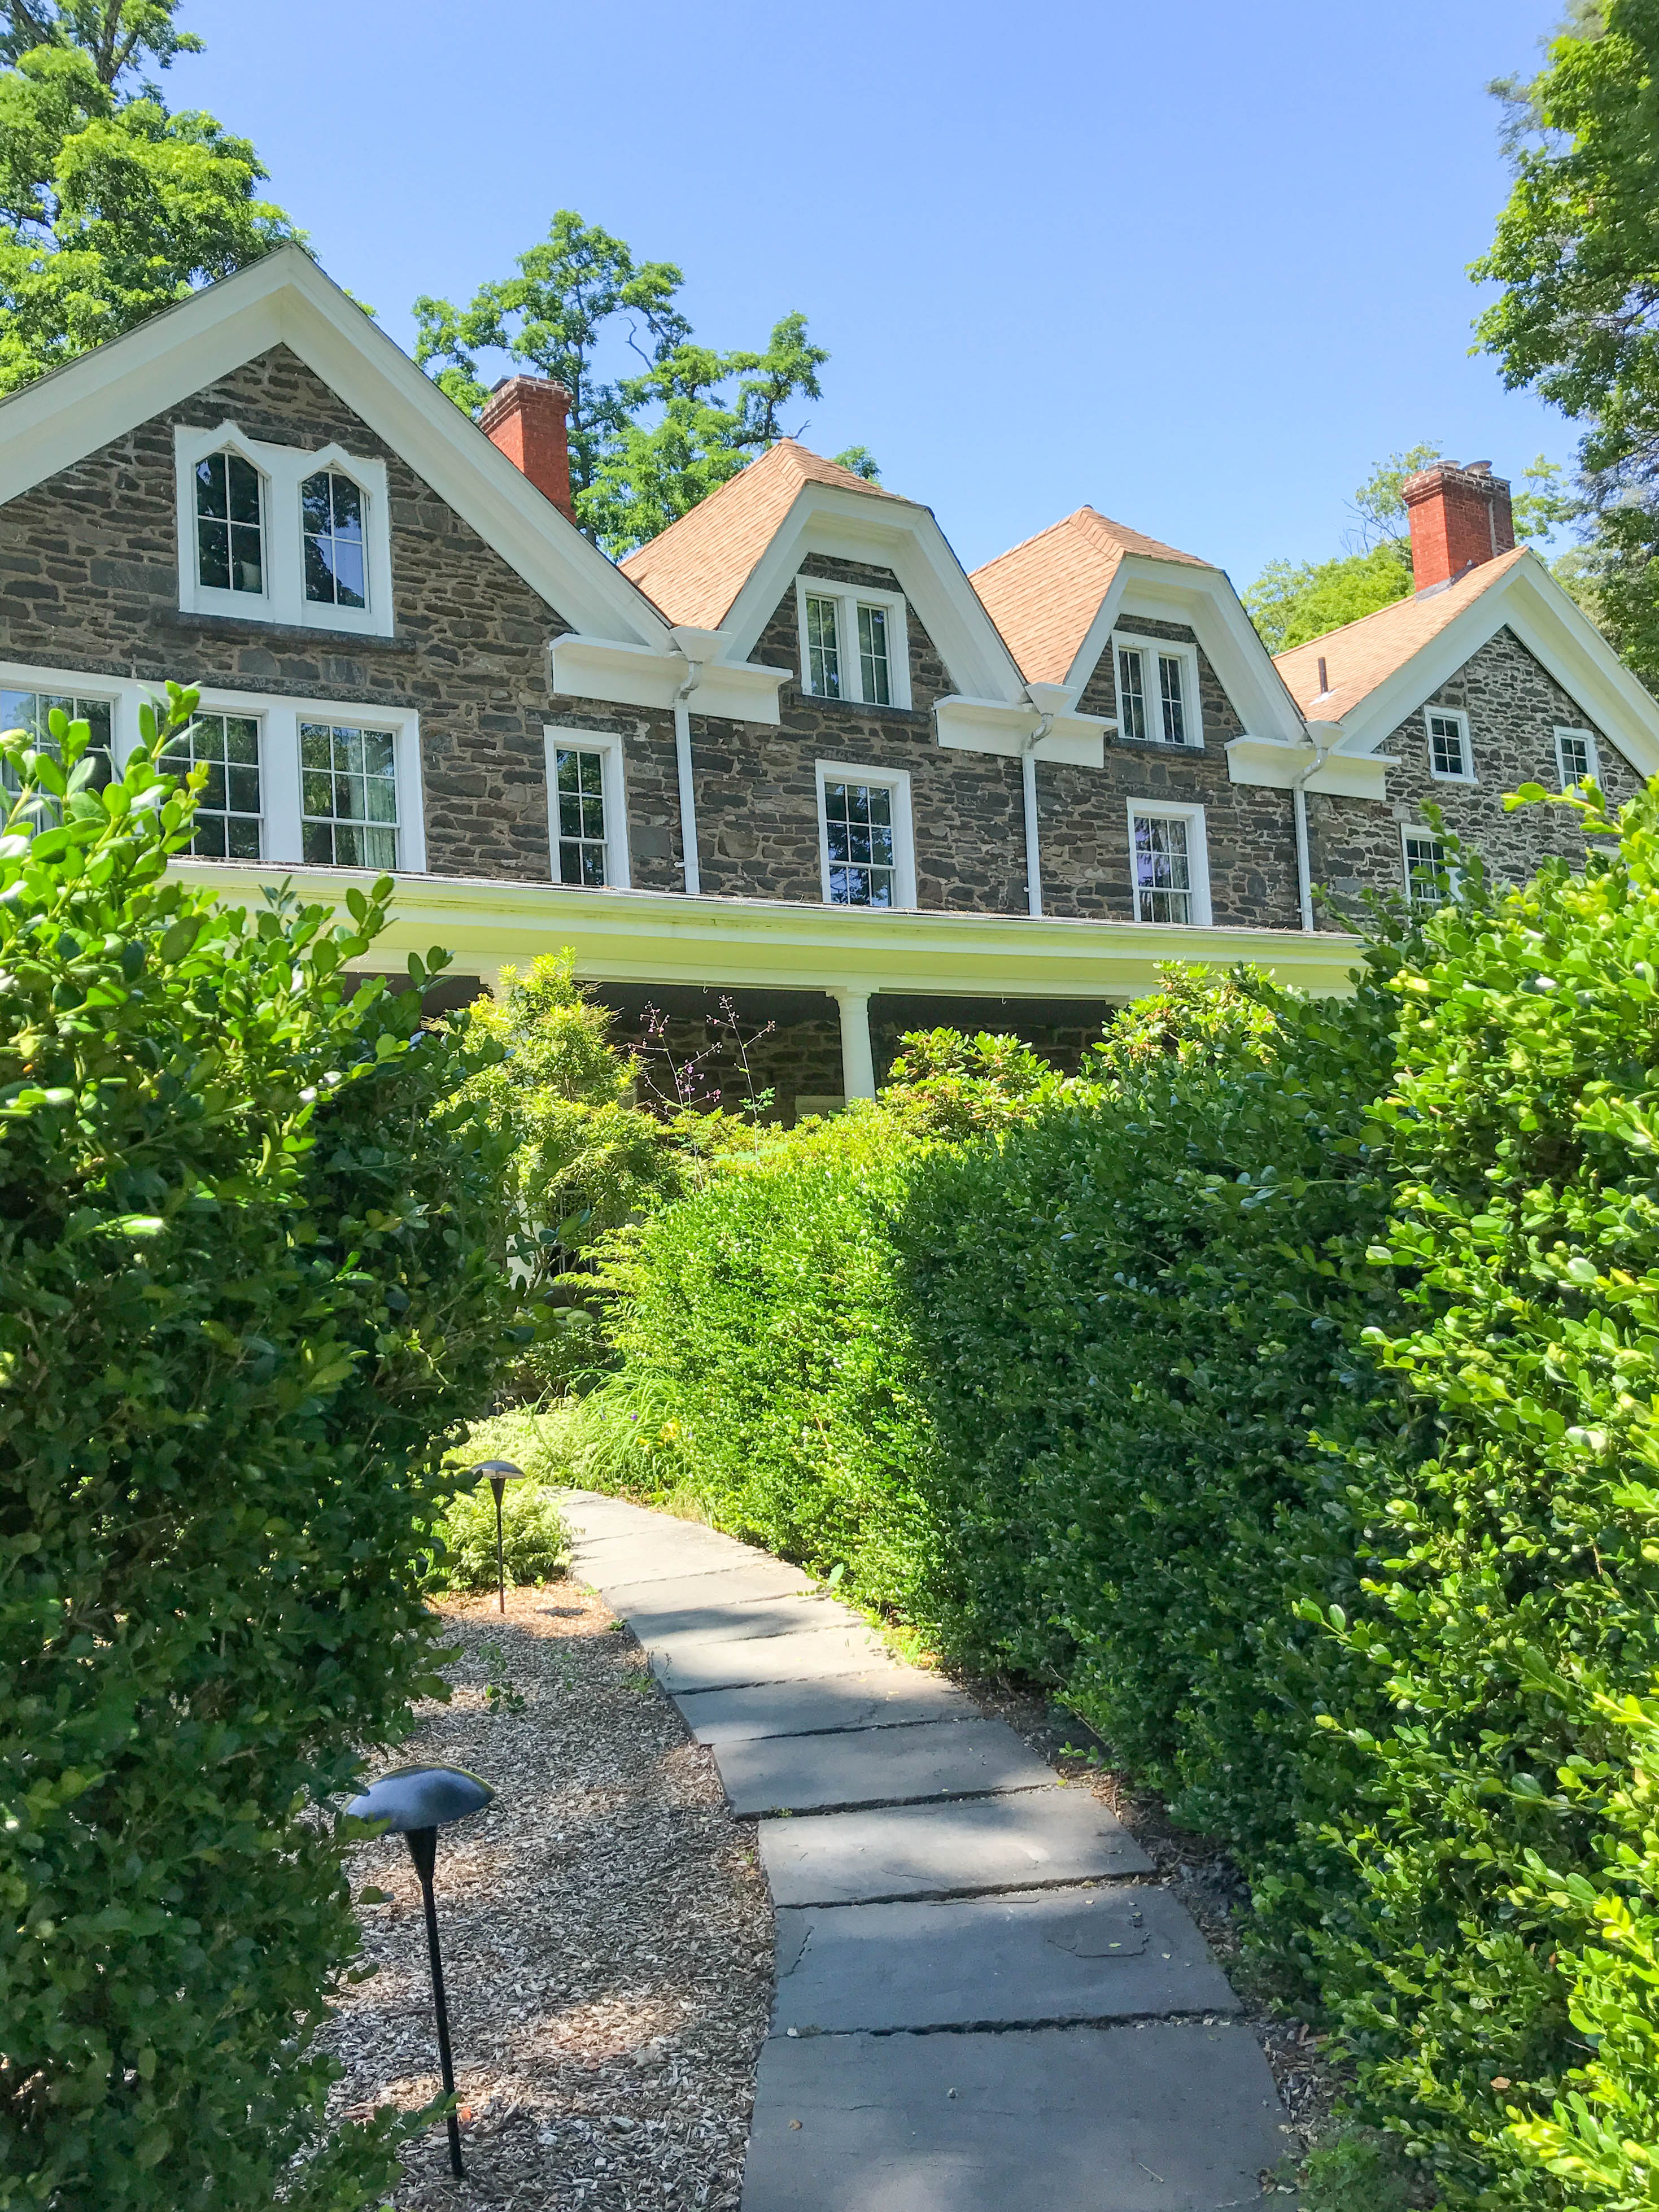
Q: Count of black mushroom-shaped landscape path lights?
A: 2